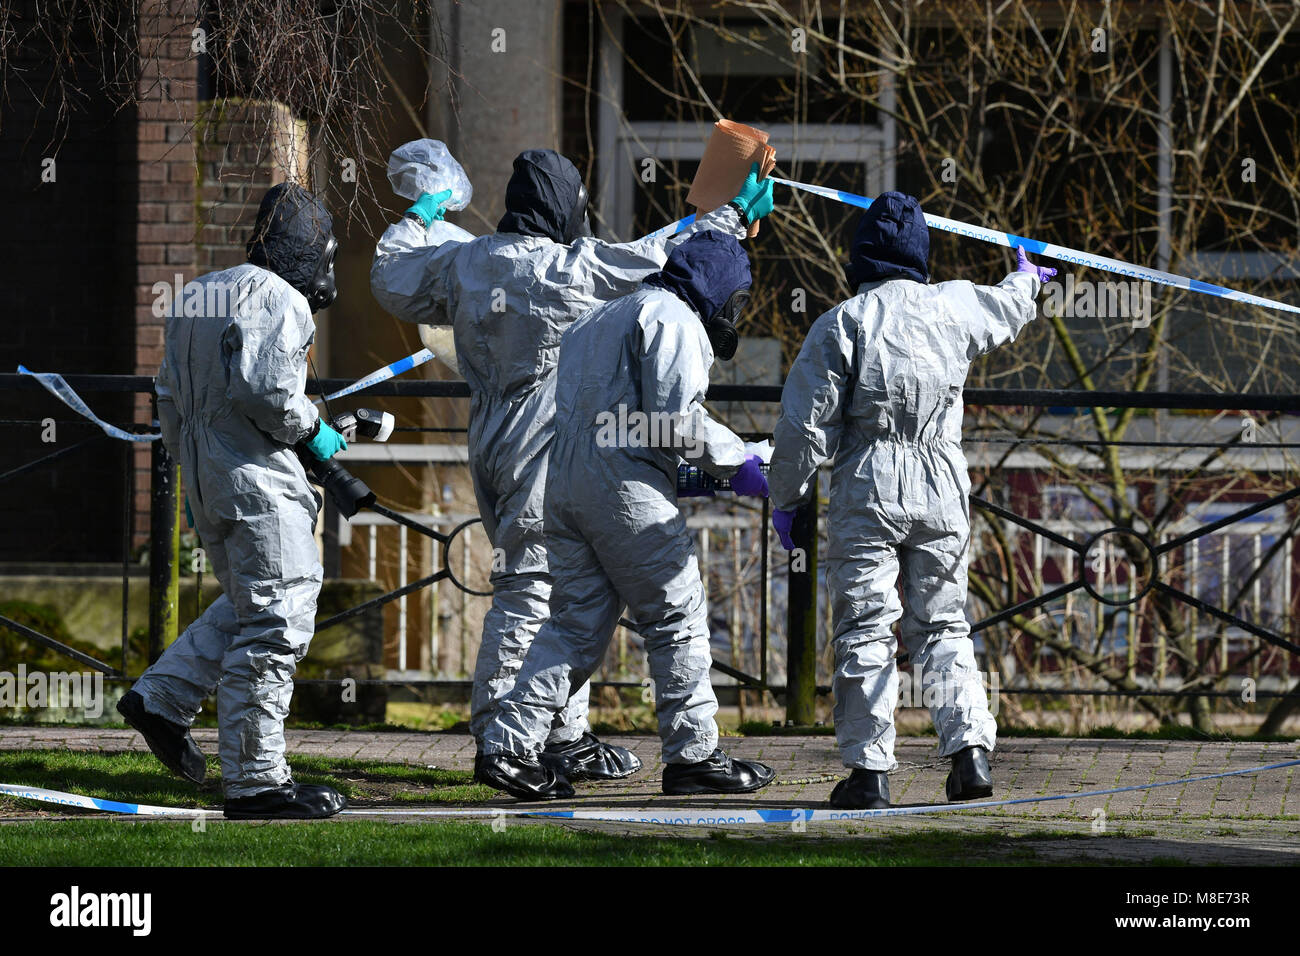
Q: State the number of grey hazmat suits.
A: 4